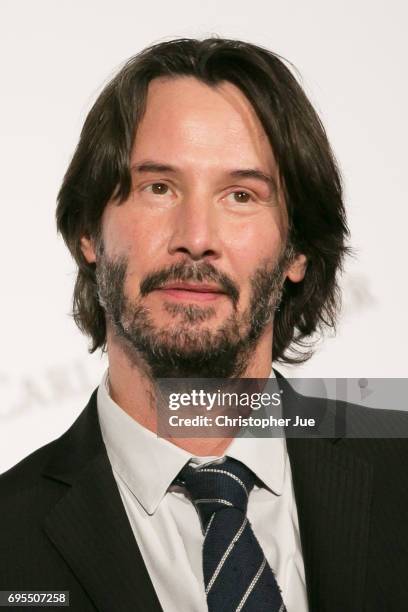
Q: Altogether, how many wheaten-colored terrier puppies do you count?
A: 0